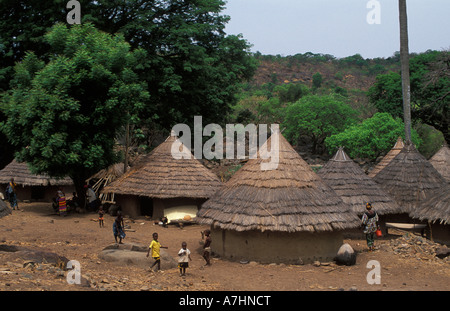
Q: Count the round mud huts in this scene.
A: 8